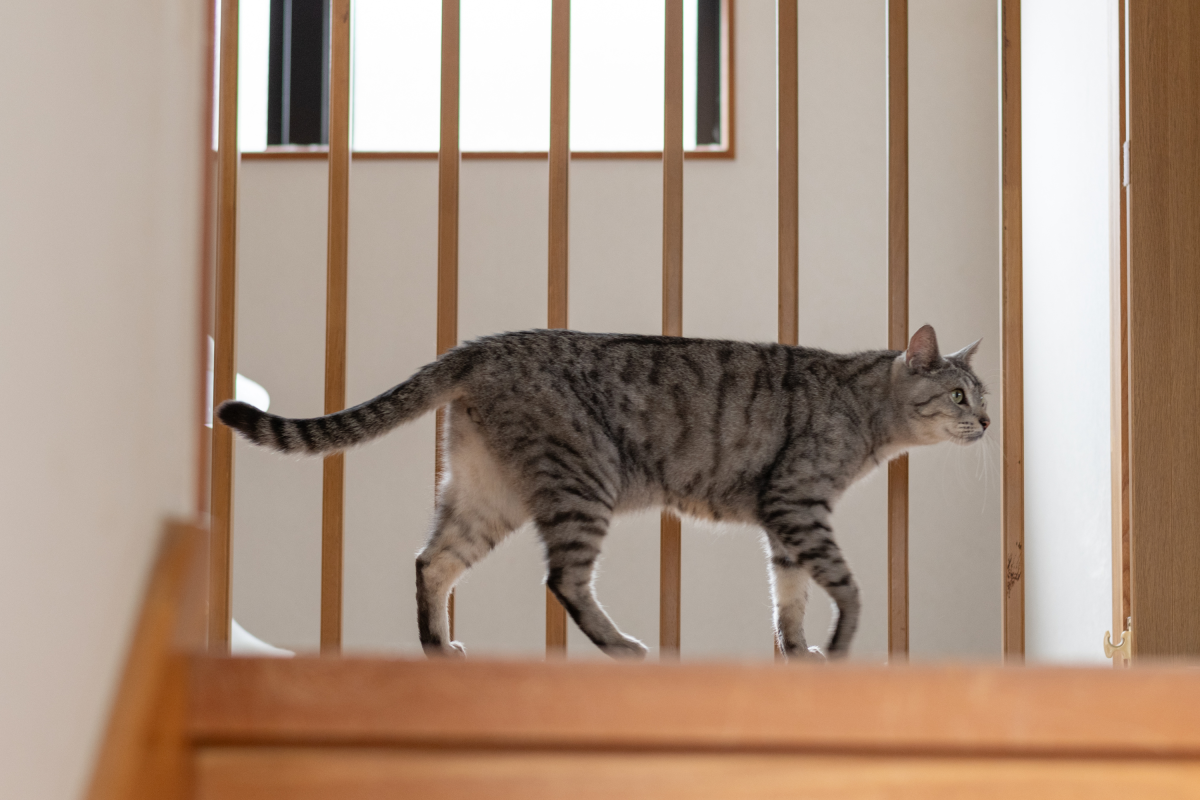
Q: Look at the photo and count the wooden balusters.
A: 8